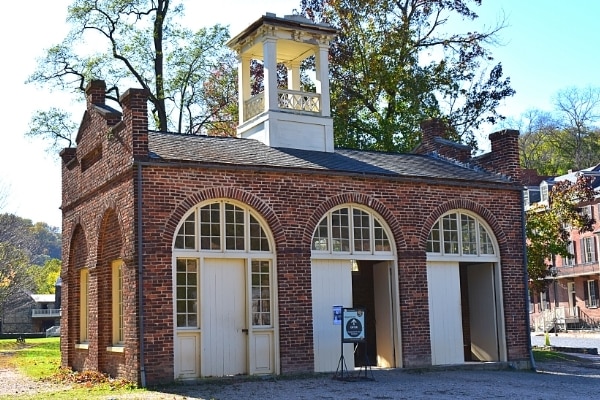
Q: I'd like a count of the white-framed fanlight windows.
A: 3